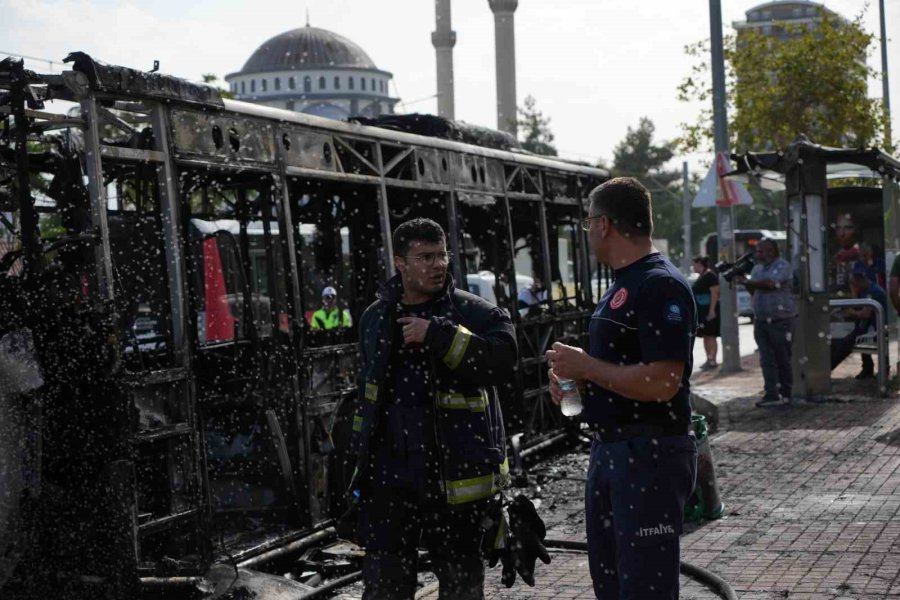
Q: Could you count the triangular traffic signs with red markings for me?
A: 1